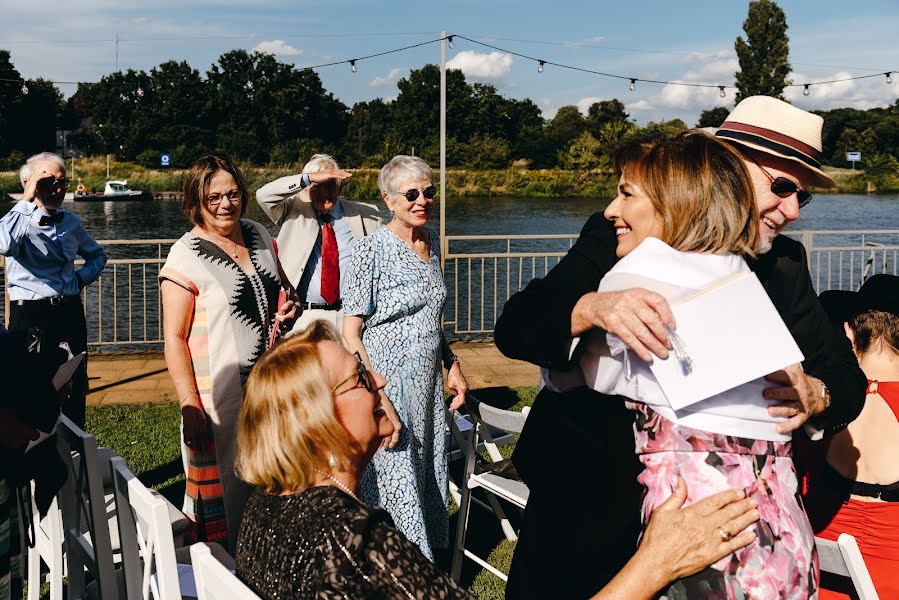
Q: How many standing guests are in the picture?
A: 6